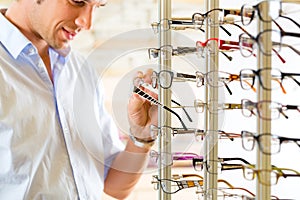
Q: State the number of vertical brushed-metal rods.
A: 3